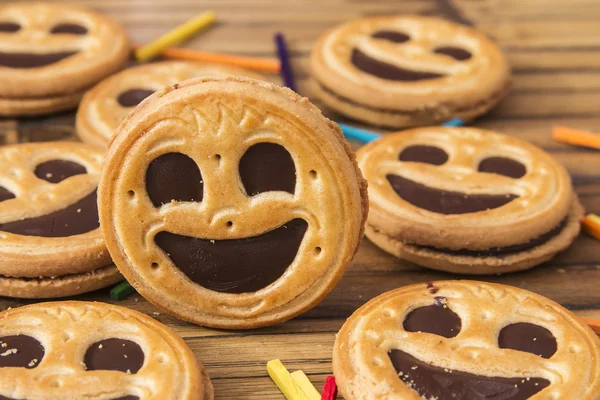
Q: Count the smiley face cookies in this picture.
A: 8